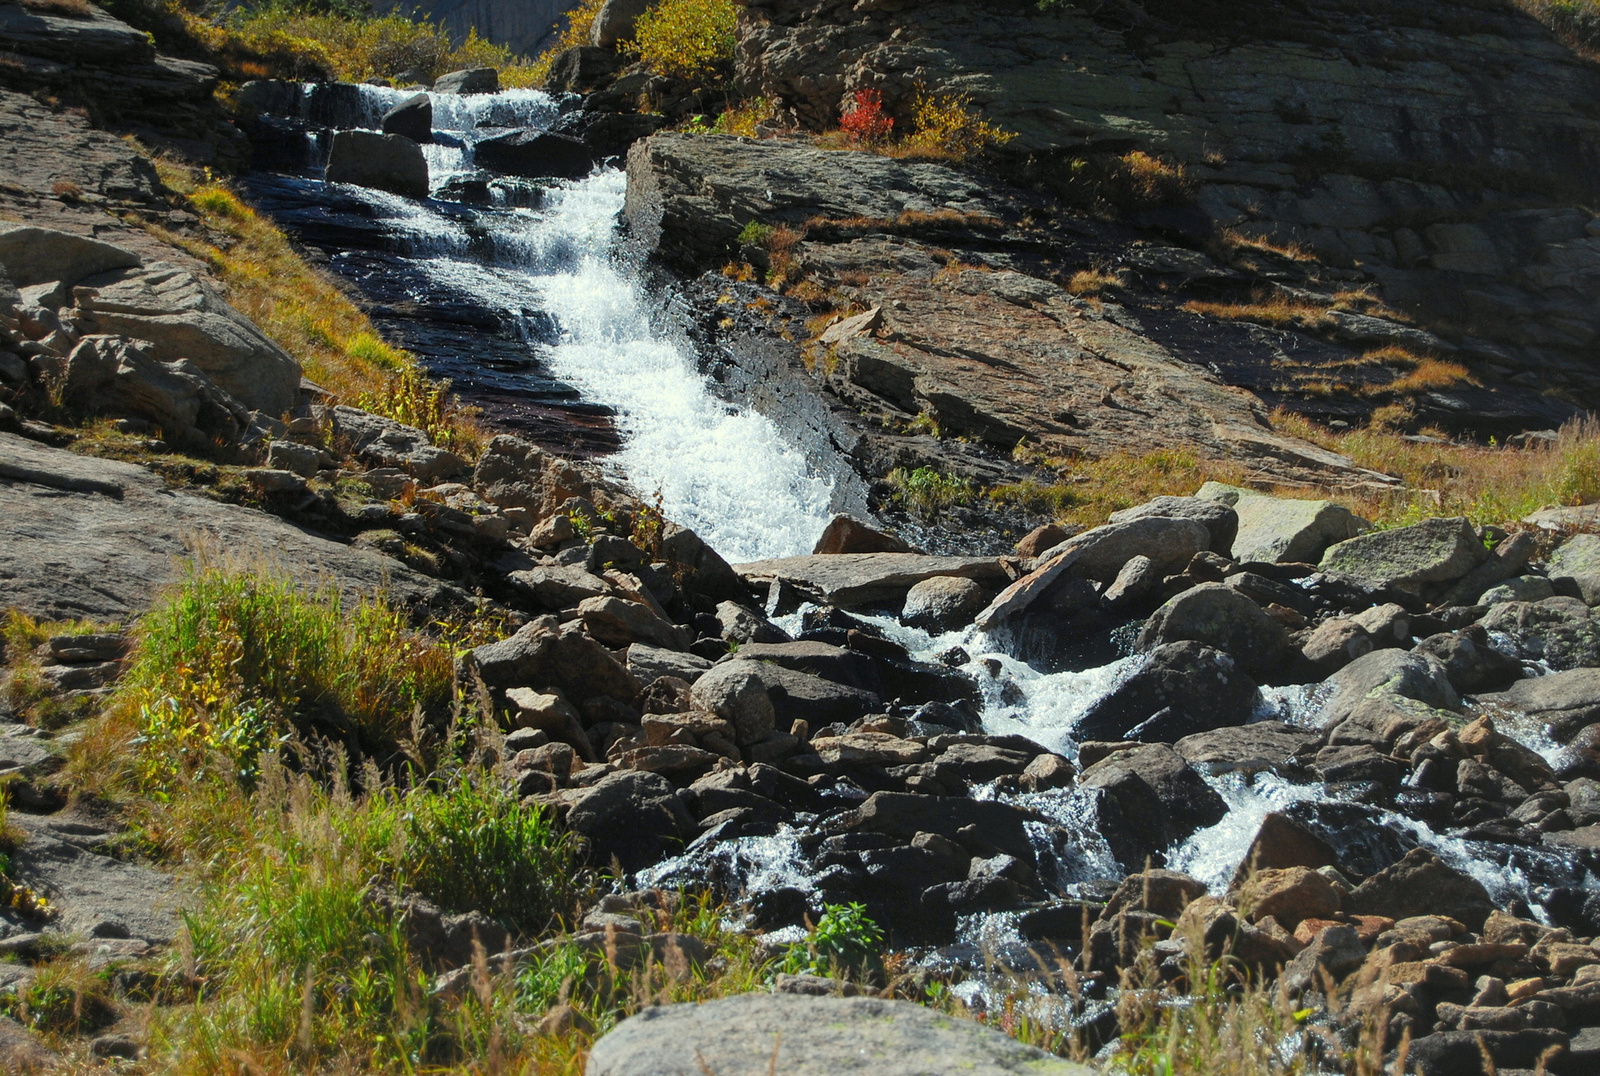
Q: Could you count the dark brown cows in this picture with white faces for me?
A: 0